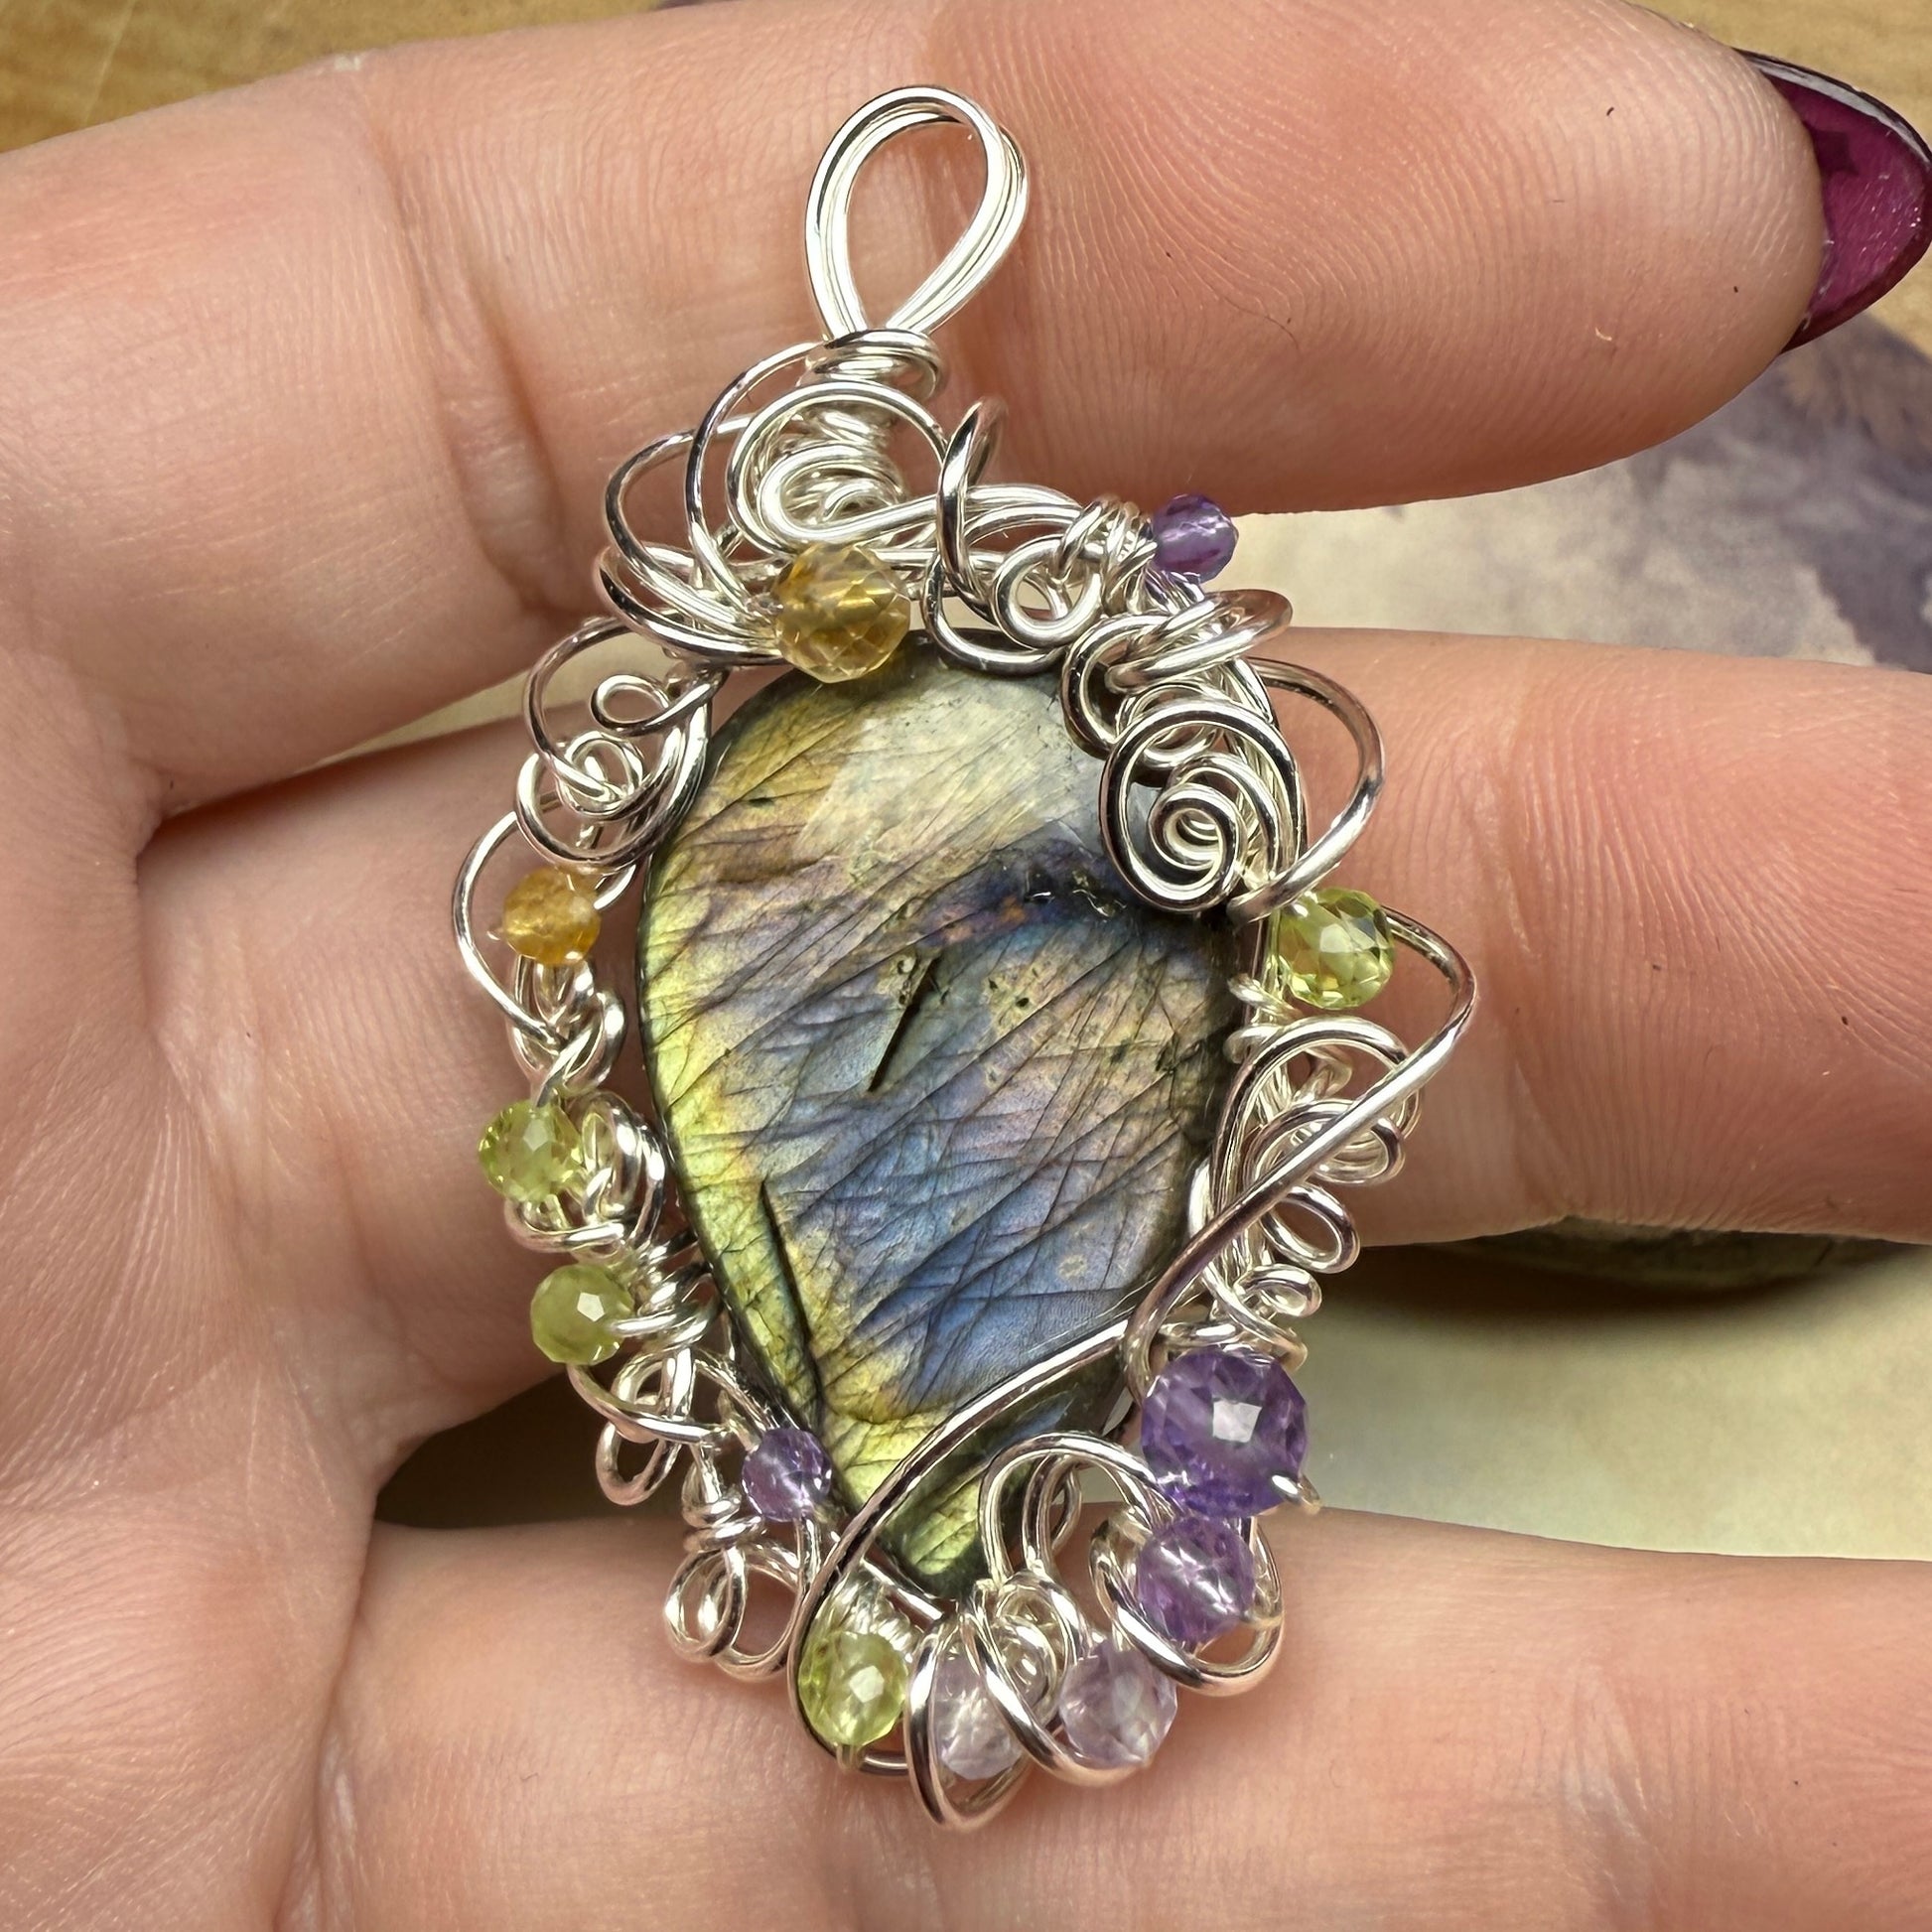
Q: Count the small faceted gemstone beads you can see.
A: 12